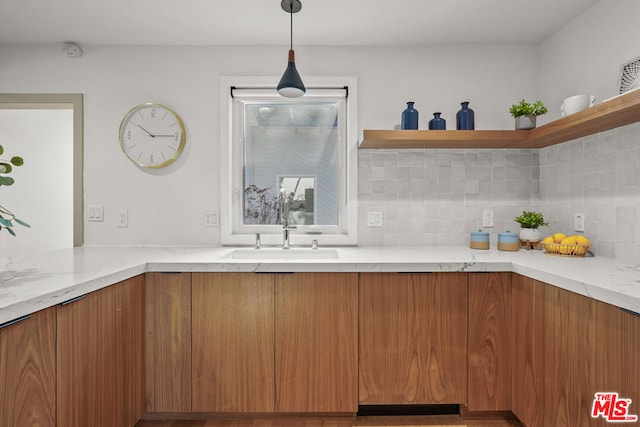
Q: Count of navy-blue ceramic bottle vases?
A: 3